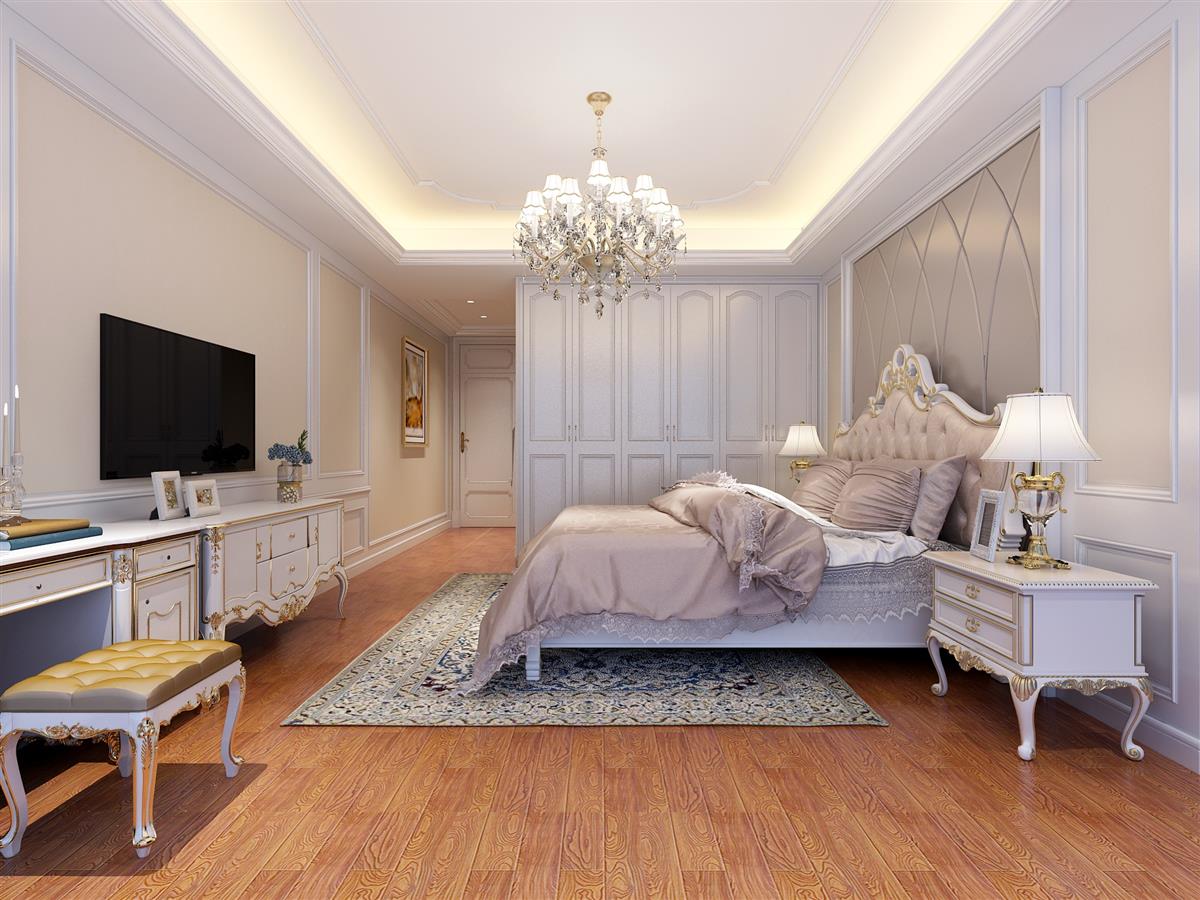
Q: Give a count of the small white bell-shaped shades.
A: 9